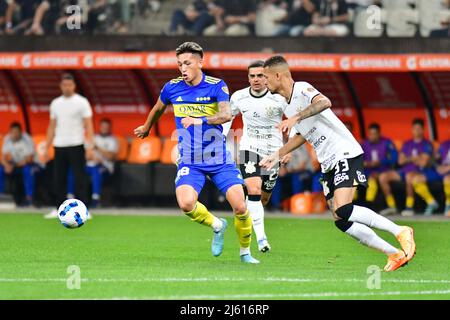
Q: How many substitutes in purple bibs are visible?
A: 3